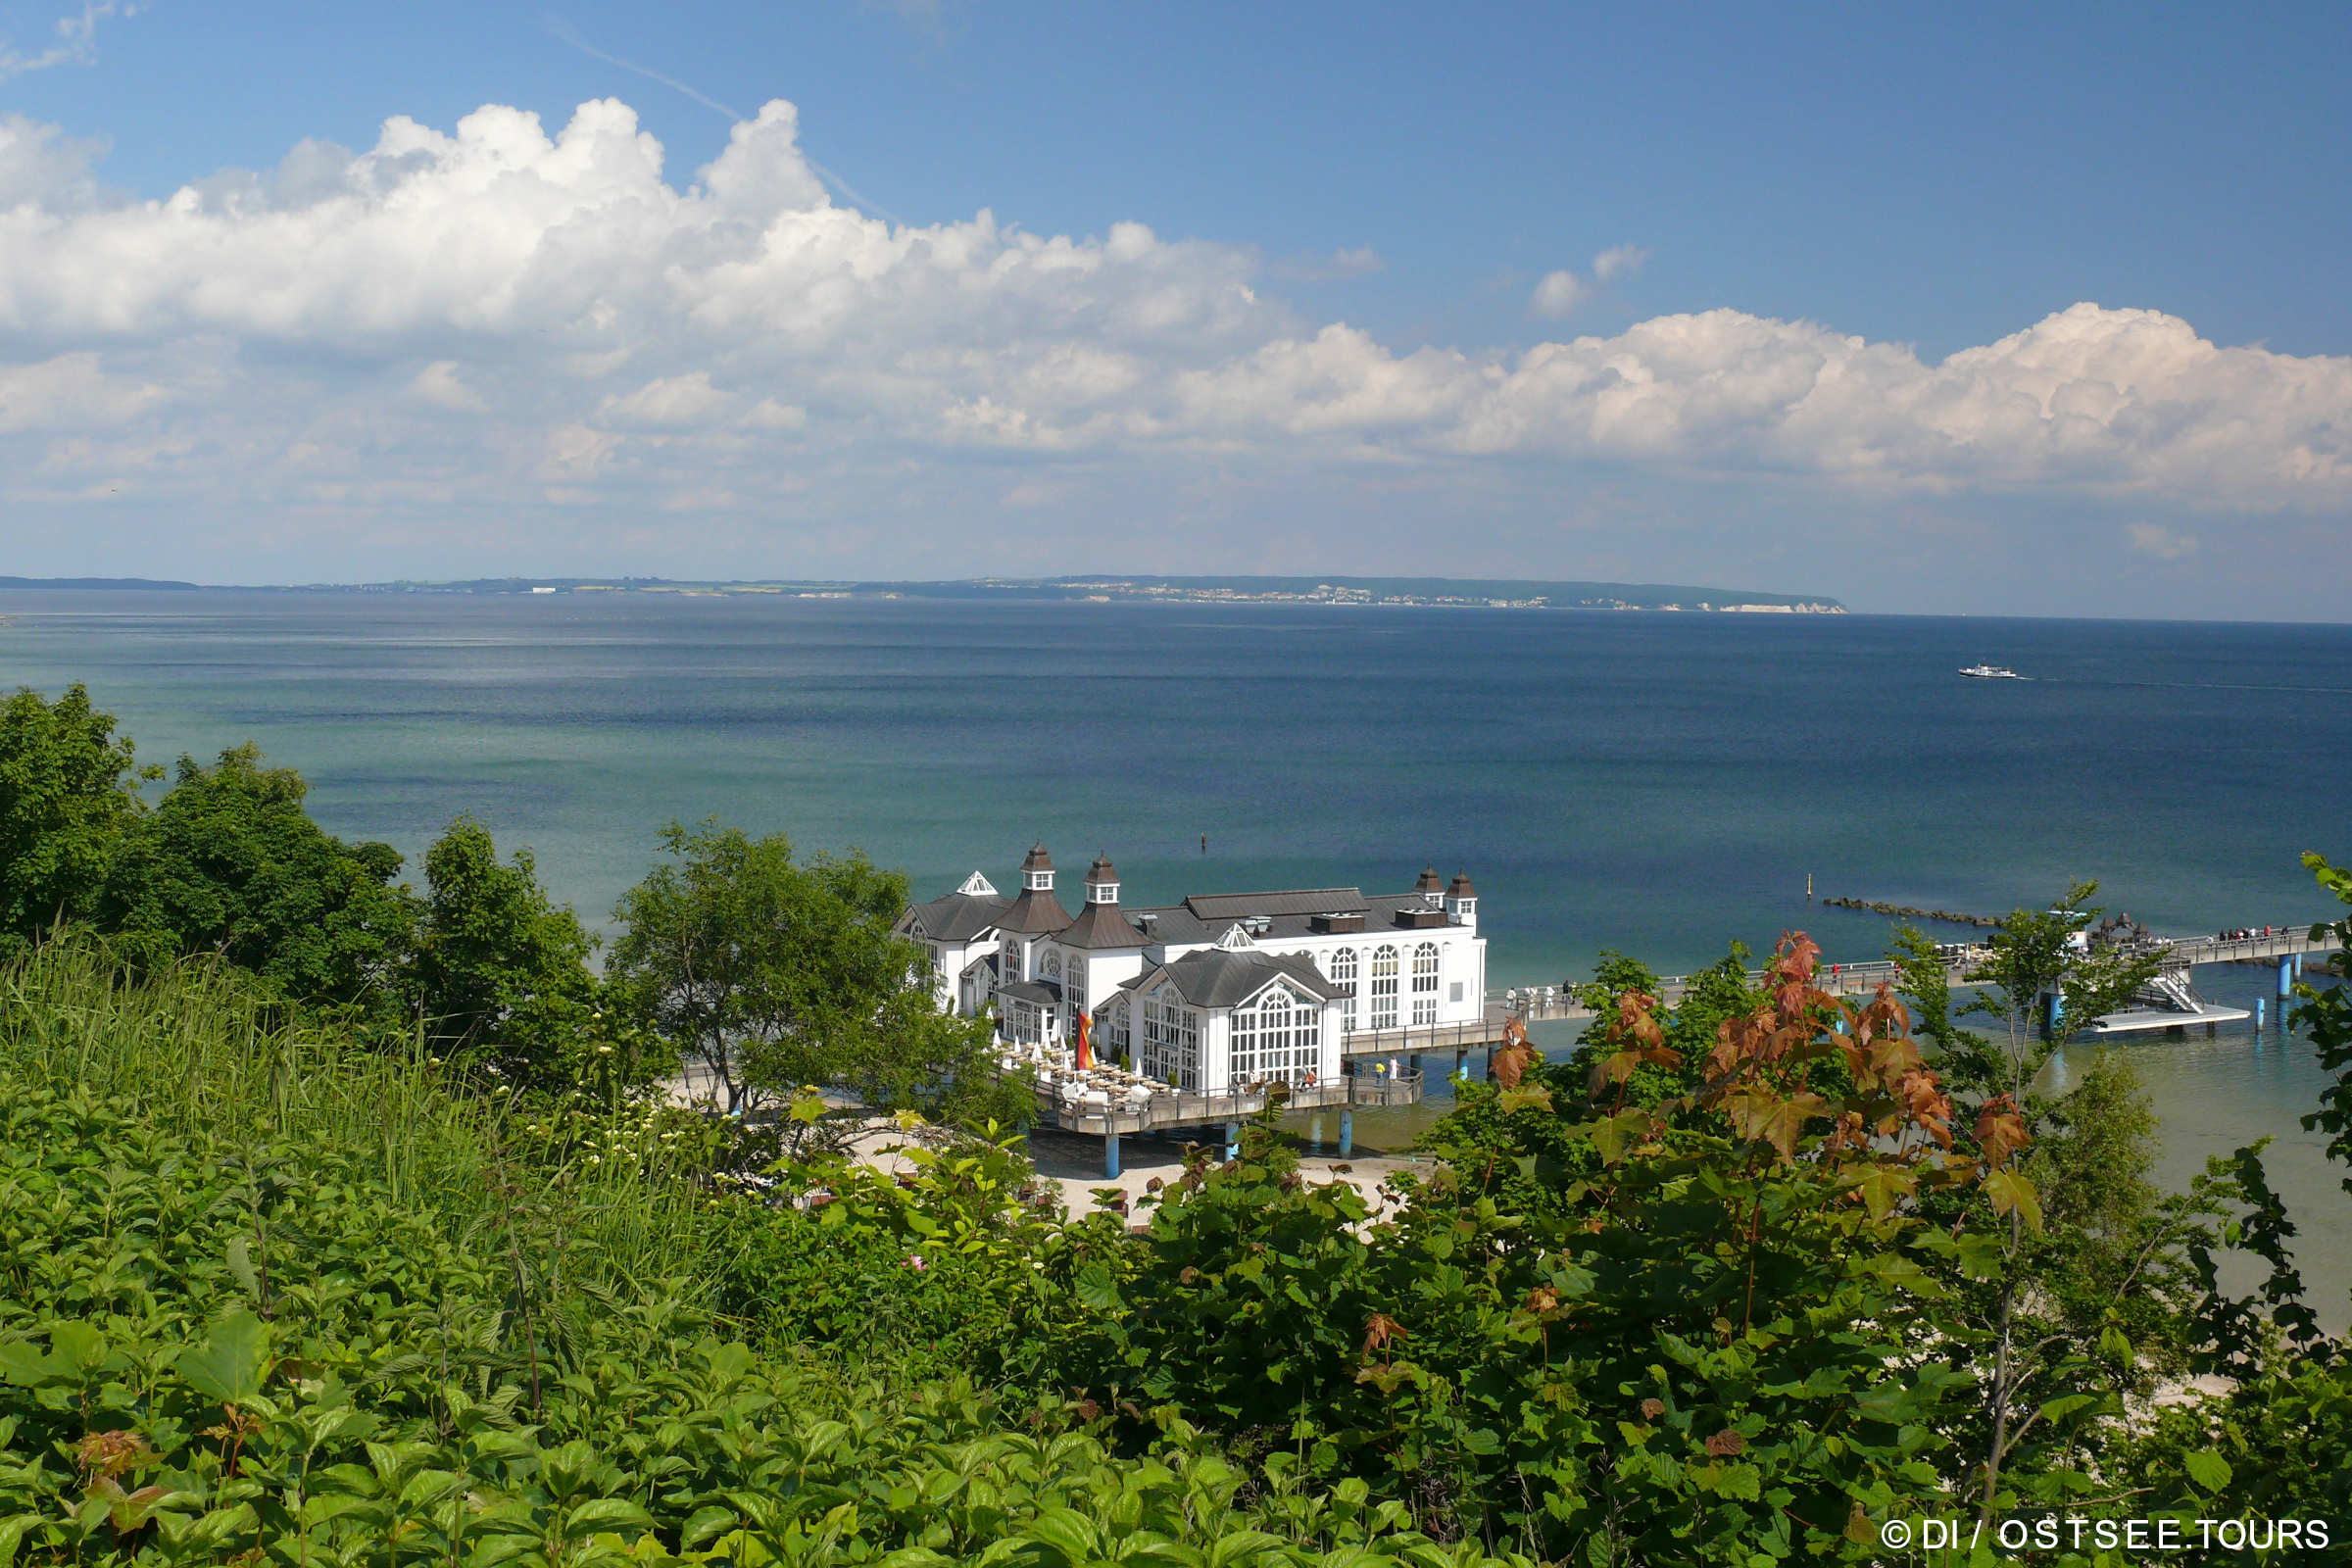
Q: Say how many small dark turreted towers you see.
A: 4